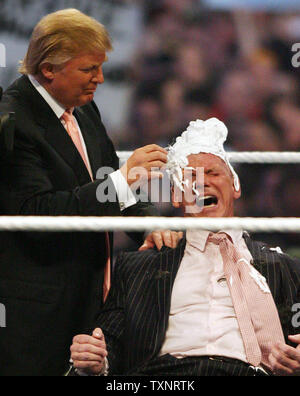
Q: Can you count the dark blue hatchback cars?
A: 0